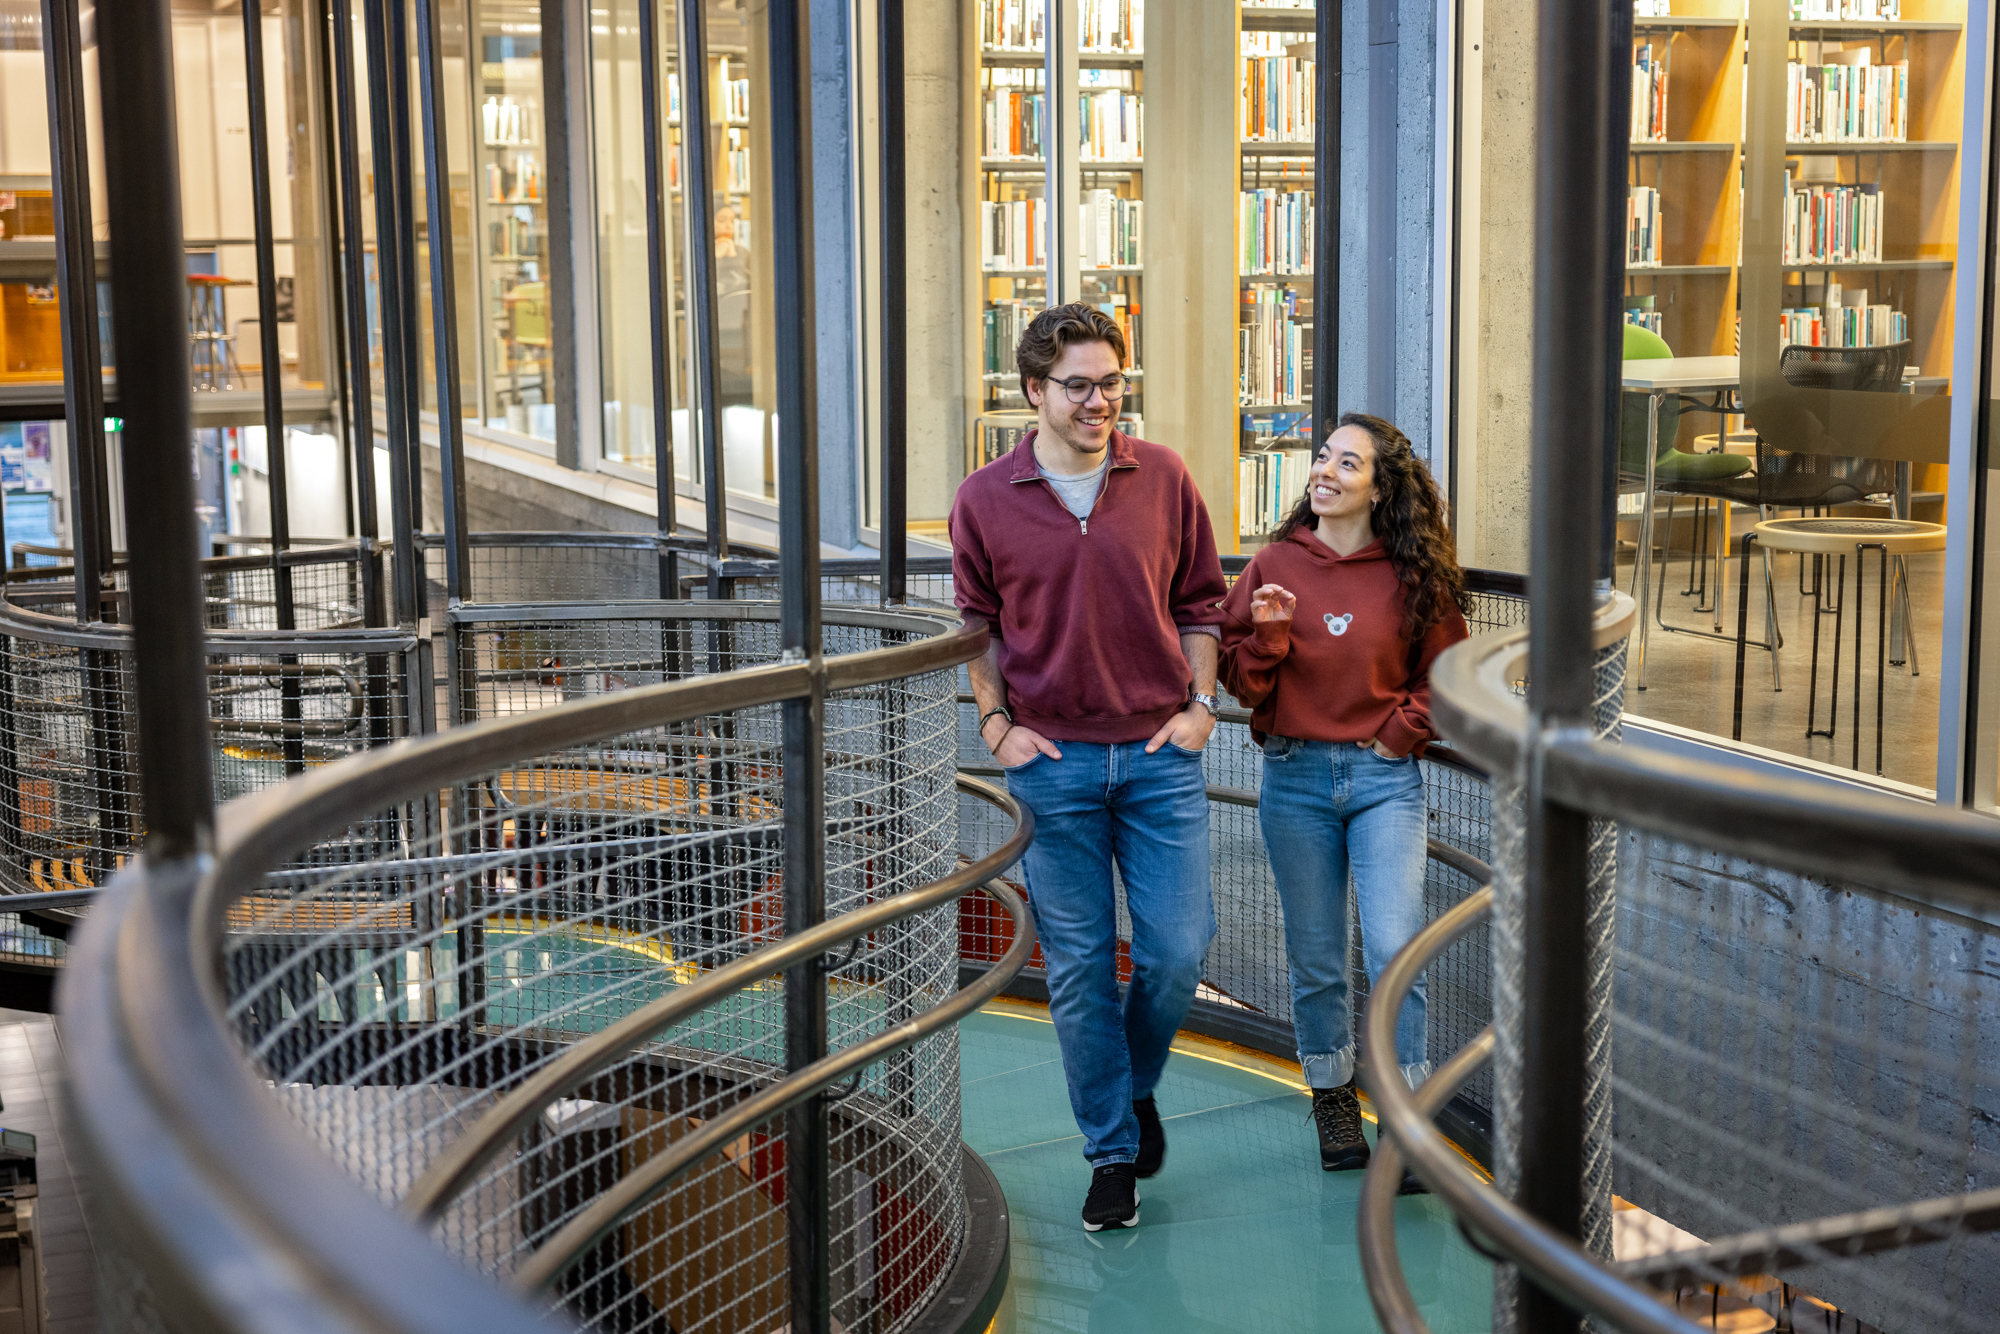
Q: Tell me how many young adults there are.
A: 2